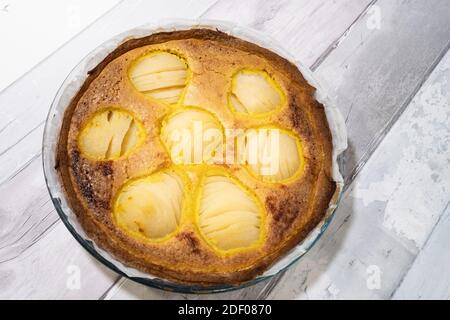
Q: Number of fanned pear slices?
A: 7